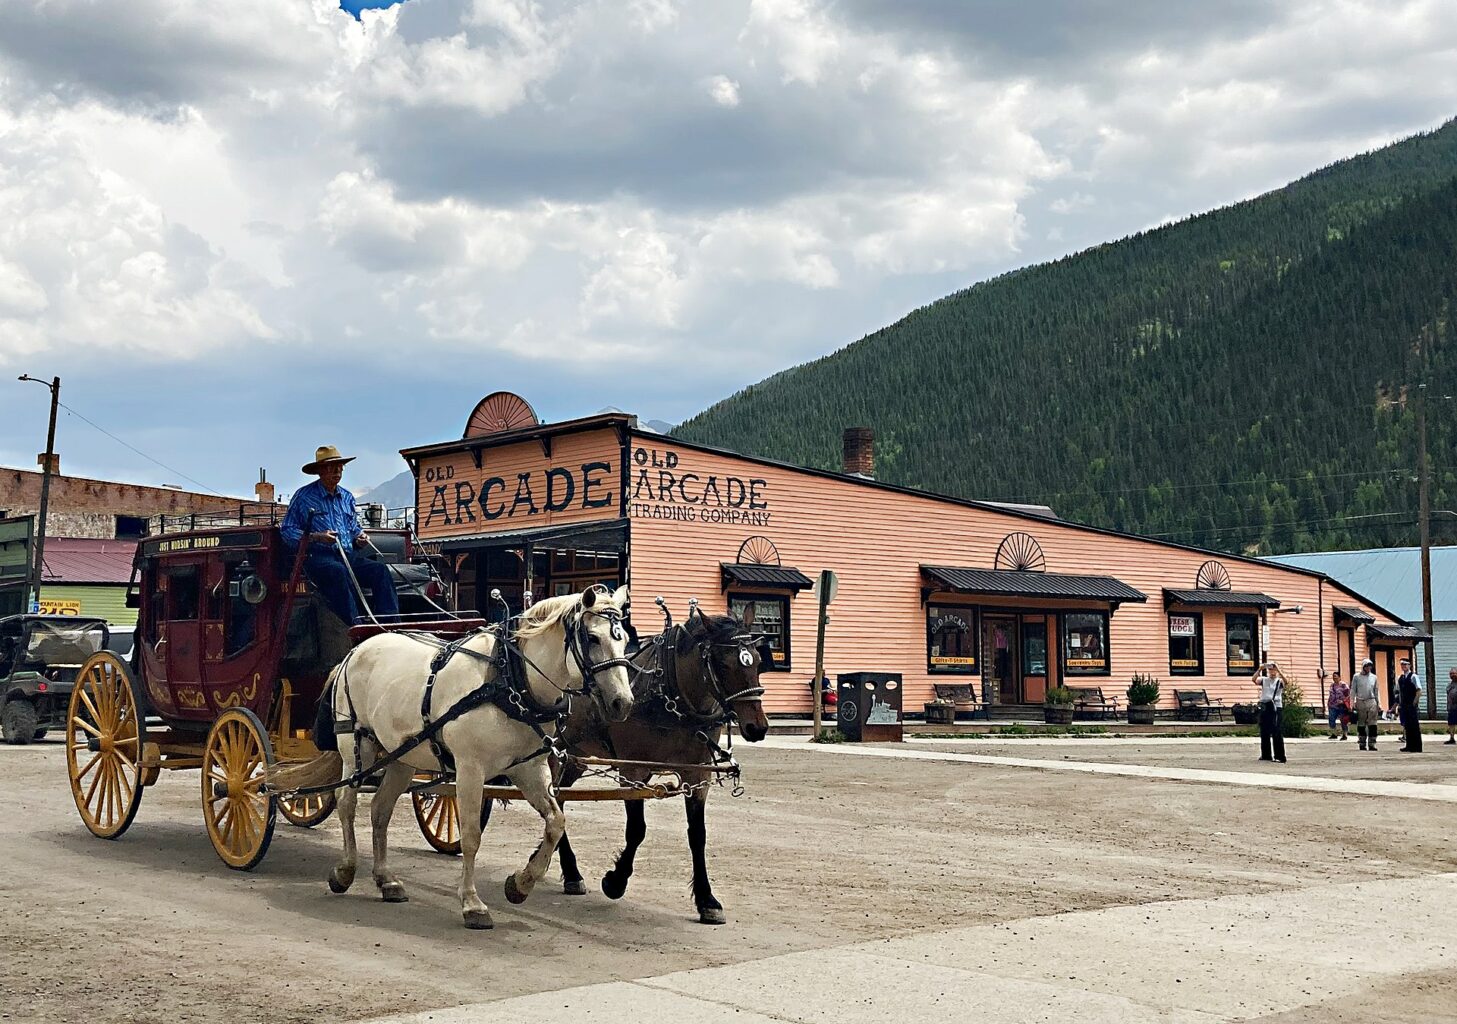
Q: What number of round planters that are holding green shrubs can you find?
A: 2